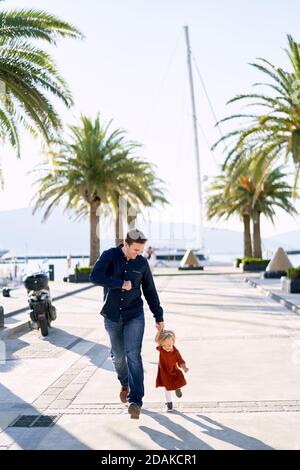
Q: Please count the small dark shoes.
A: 2